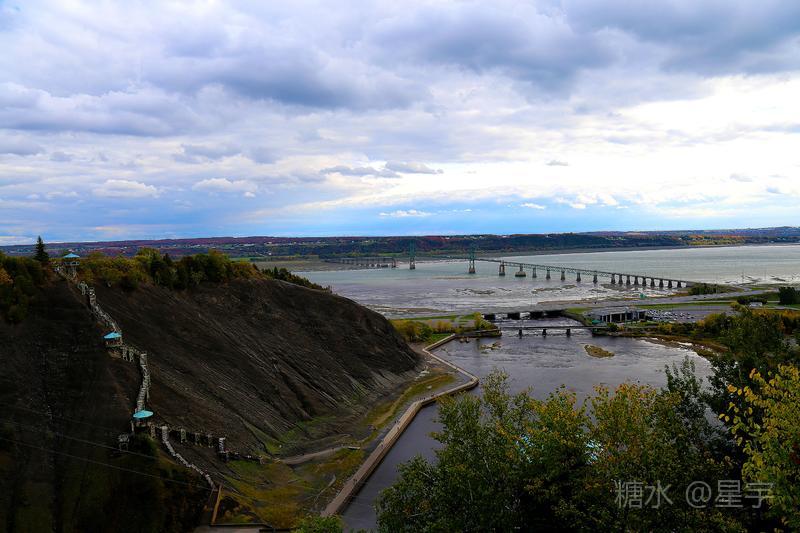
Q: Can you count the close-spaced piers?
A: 9